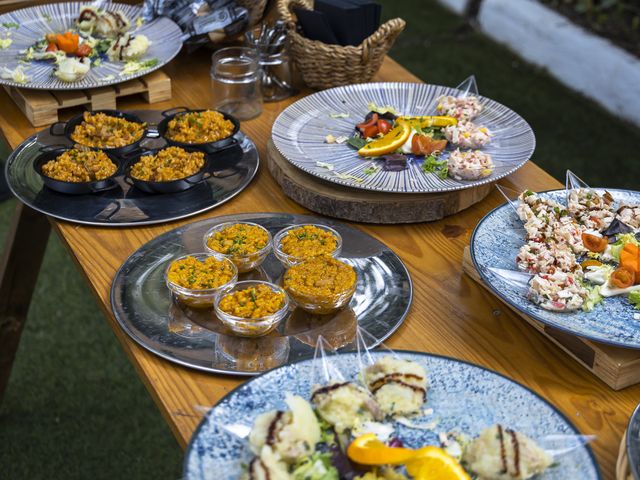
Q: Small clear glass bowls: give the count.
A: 5